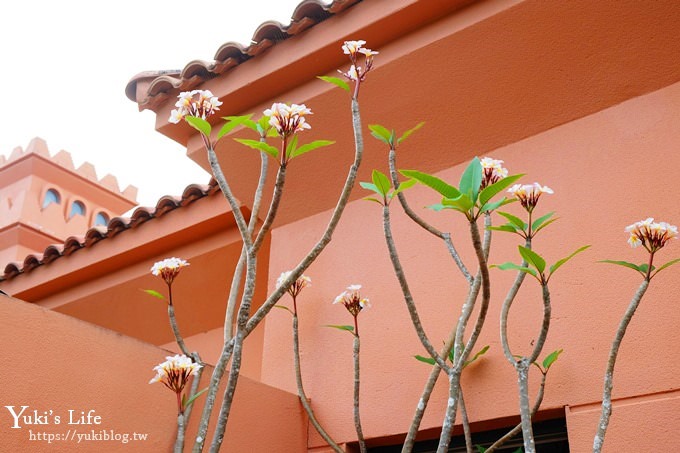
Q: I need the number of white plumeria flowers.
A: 10